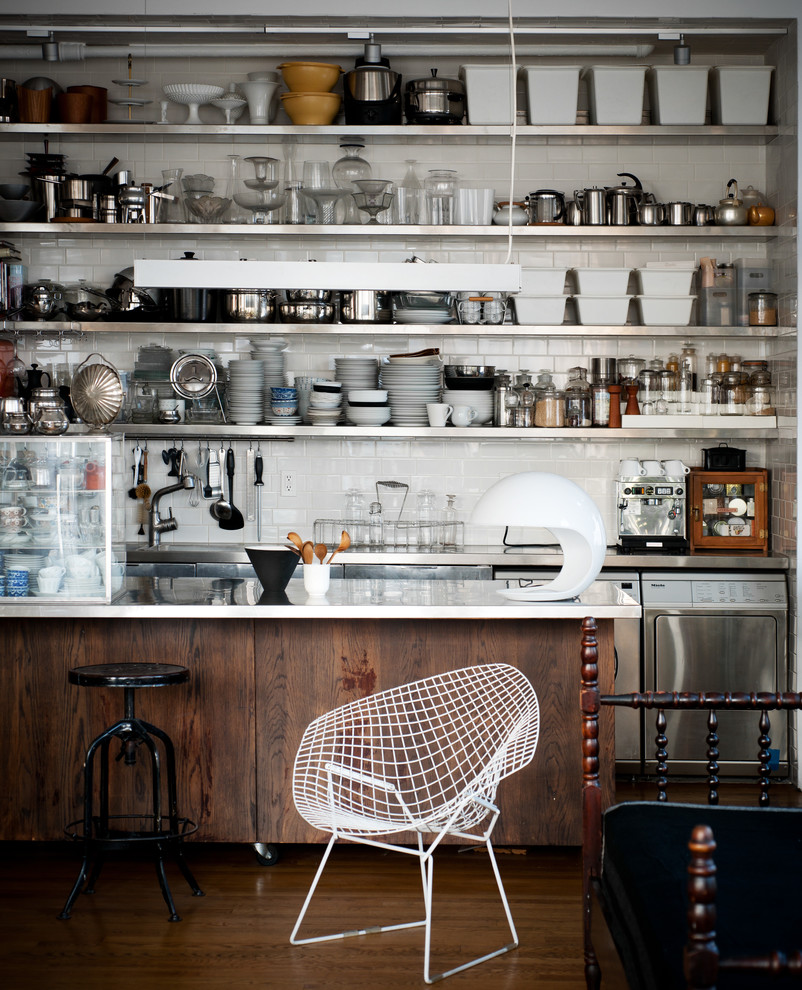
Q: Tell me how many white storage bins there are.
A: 11